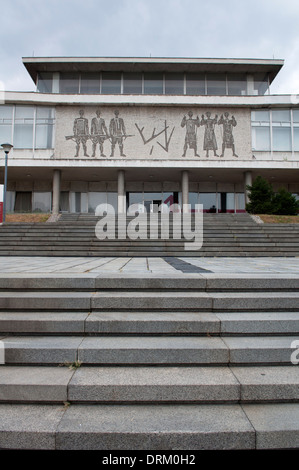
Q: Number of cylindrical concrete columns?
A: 4